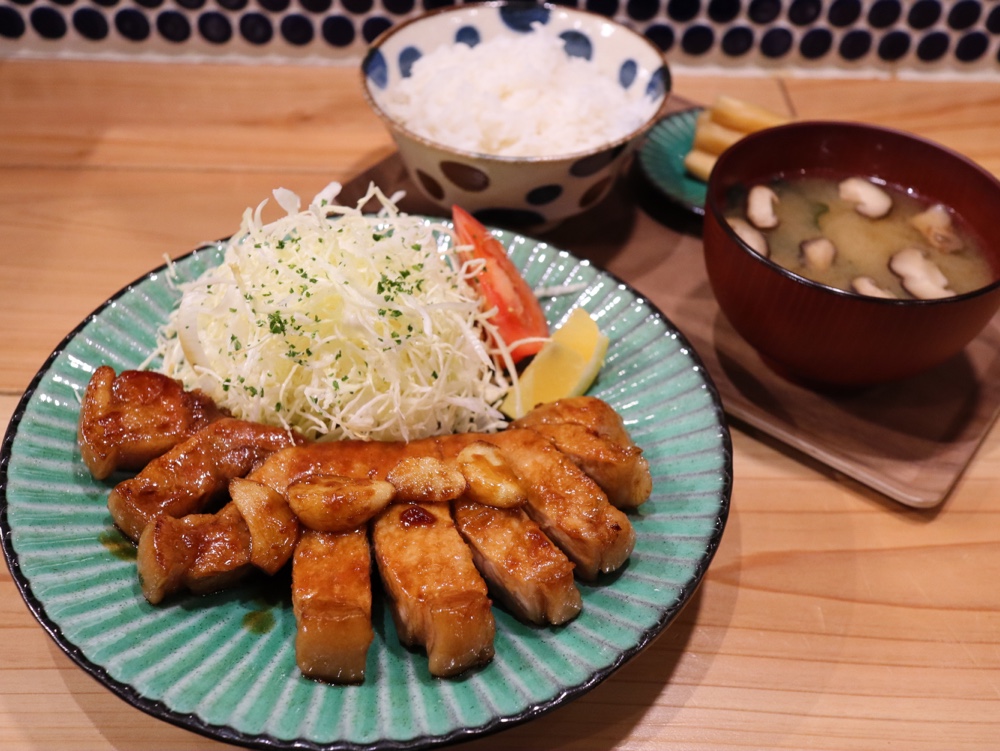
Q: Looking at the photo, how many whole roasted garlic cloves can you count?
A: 4